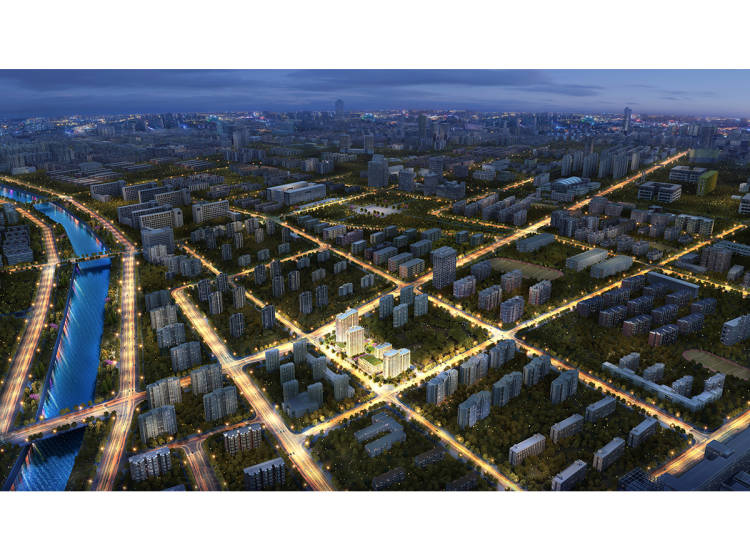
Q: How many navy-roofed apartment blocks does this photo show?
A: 12